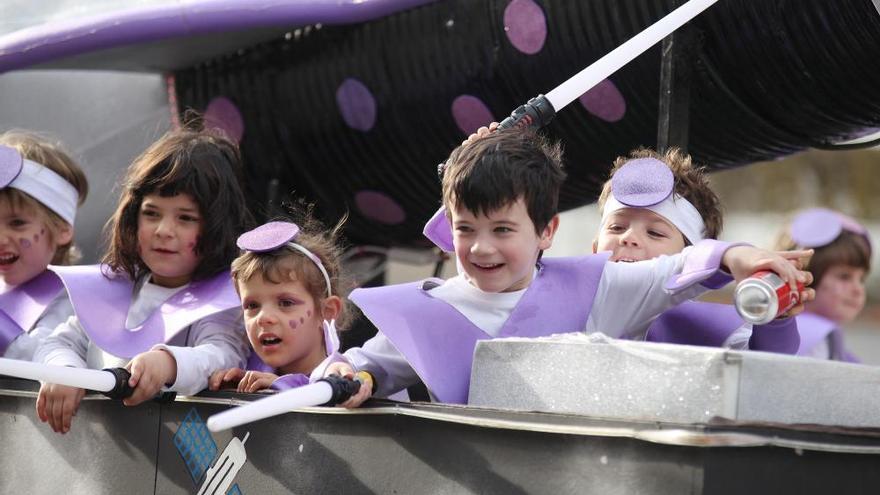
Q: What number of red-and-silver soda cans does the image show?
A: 1